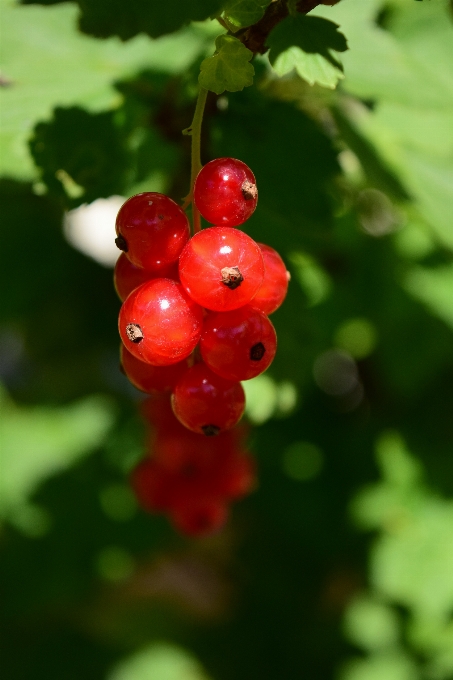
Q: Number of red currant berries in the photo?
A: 9